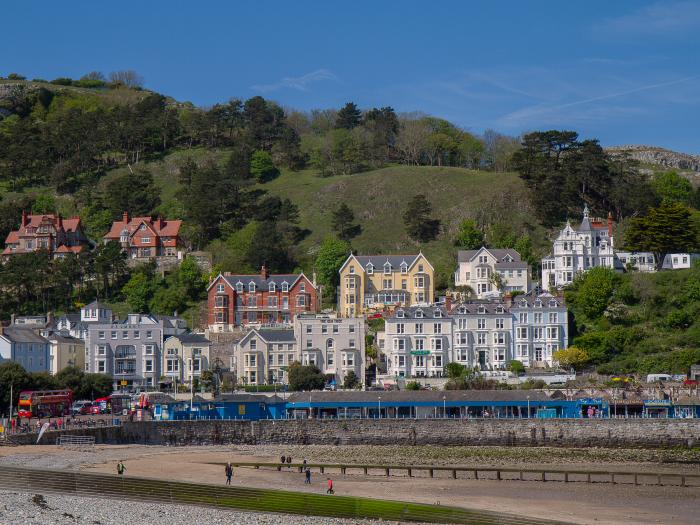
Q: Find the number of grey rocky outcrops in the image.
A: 2